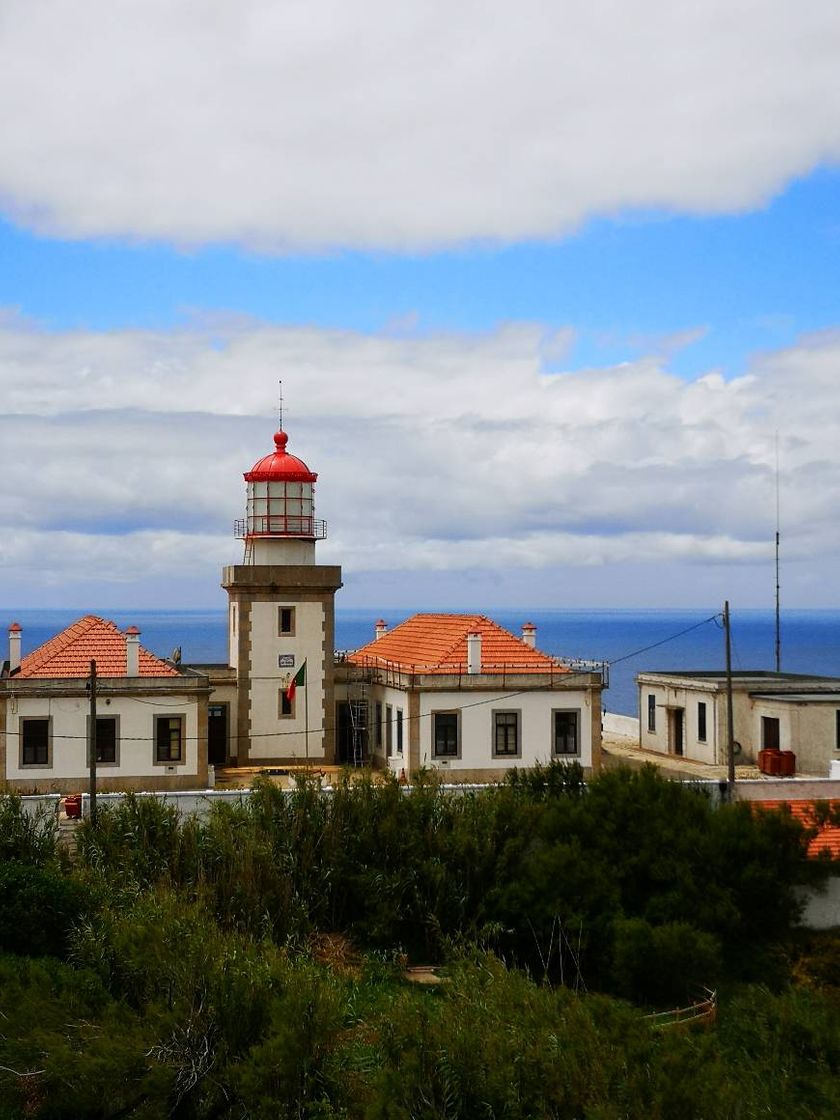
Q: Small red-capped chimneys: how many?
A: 5